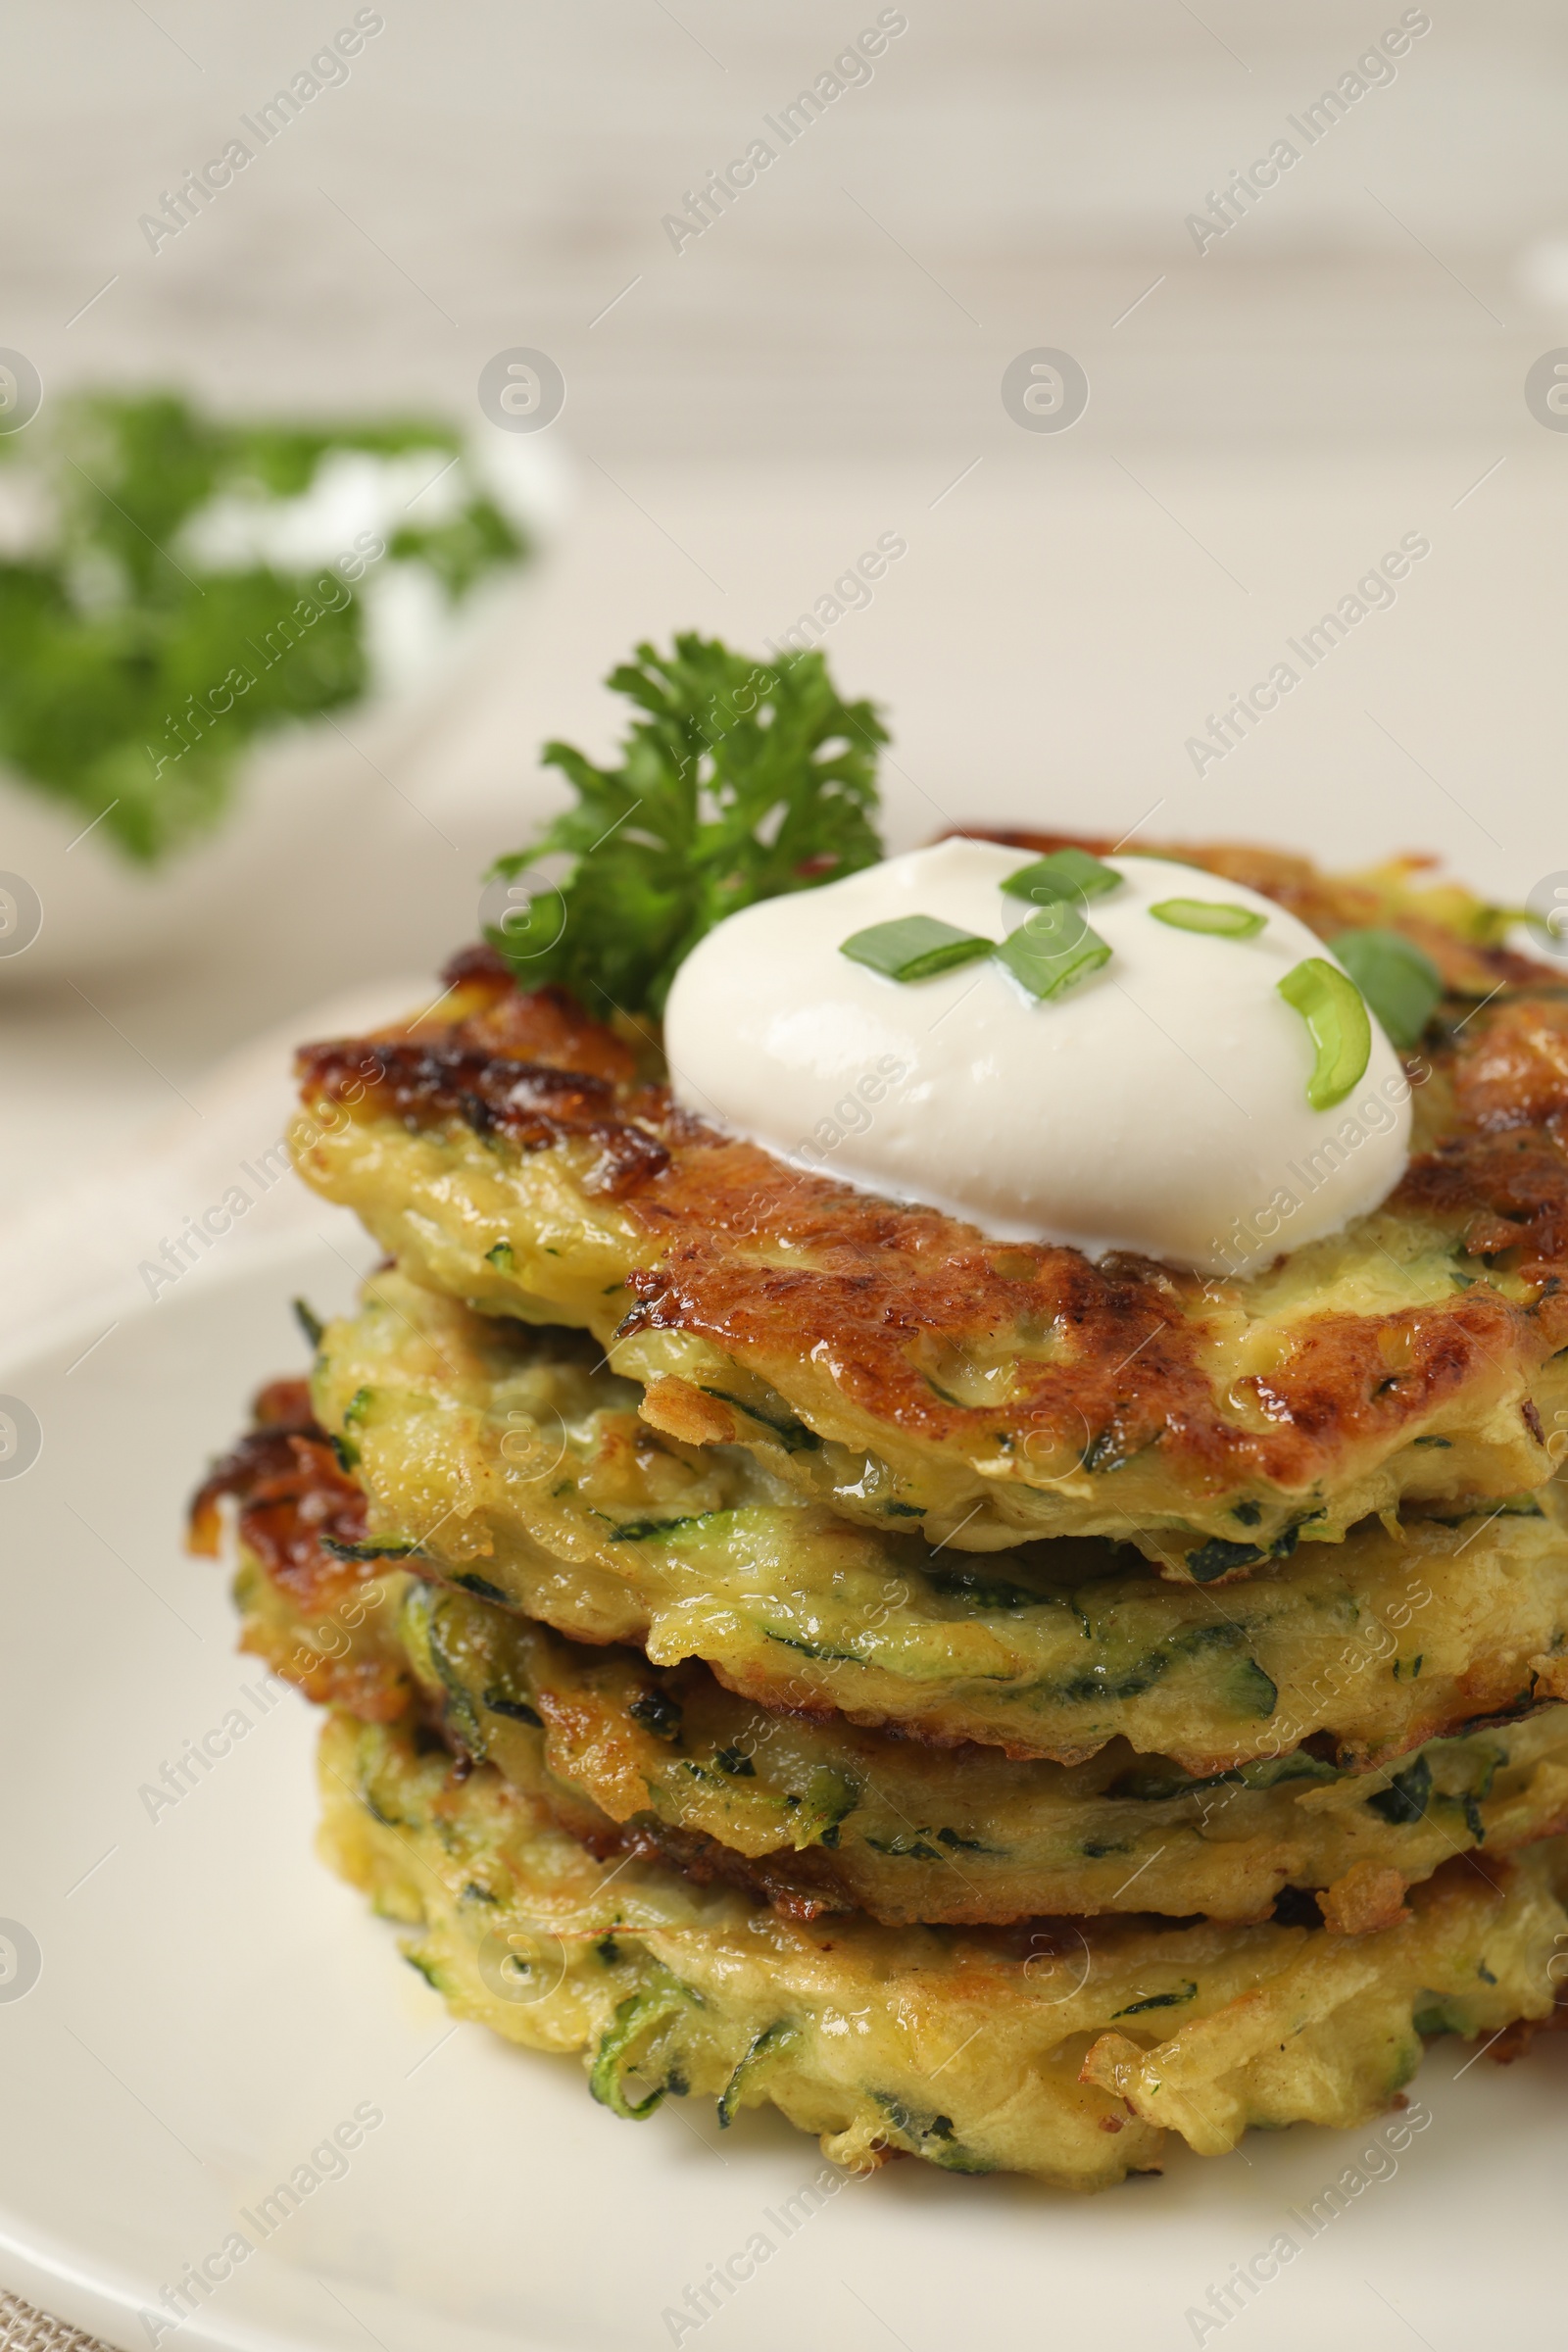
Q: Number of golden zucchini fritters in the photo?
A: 4